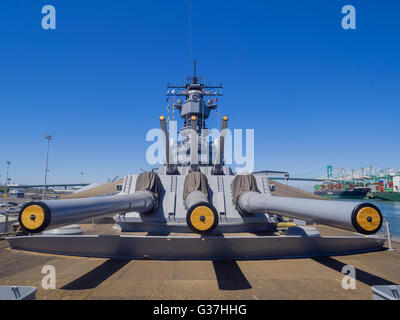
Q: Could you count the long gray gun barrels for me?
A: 6